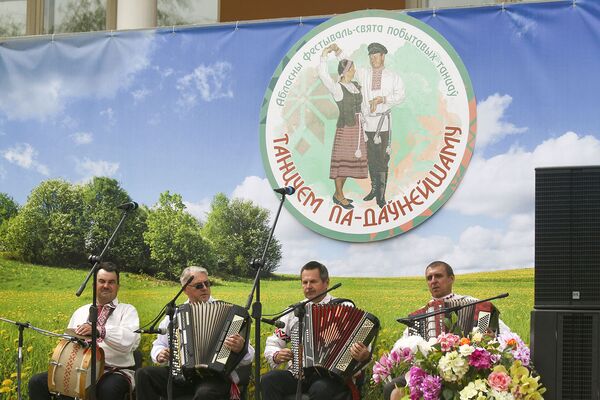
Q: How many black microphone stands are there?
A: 5